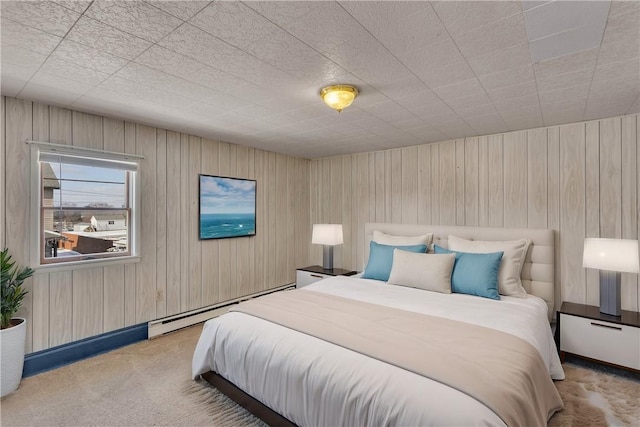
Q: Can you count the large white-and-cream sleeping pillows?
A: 2